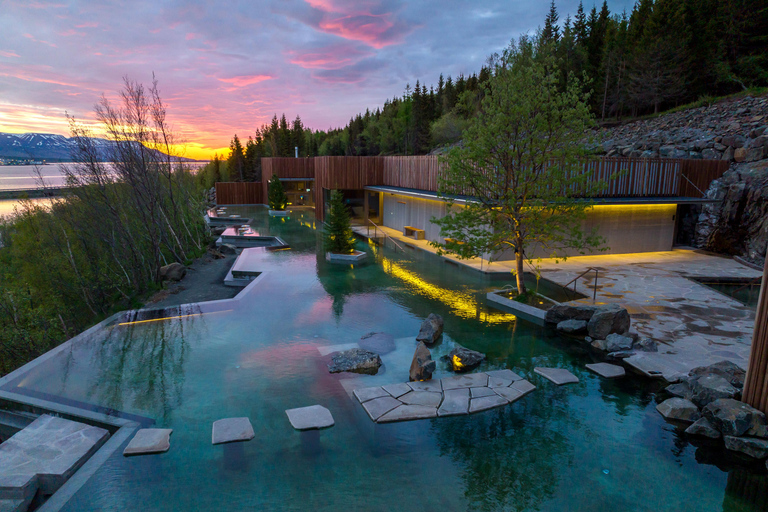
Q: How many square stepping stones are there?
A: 5